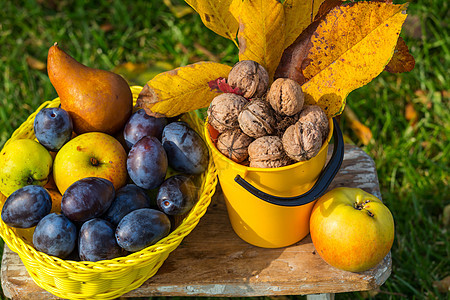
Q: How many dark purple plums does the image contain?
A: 11